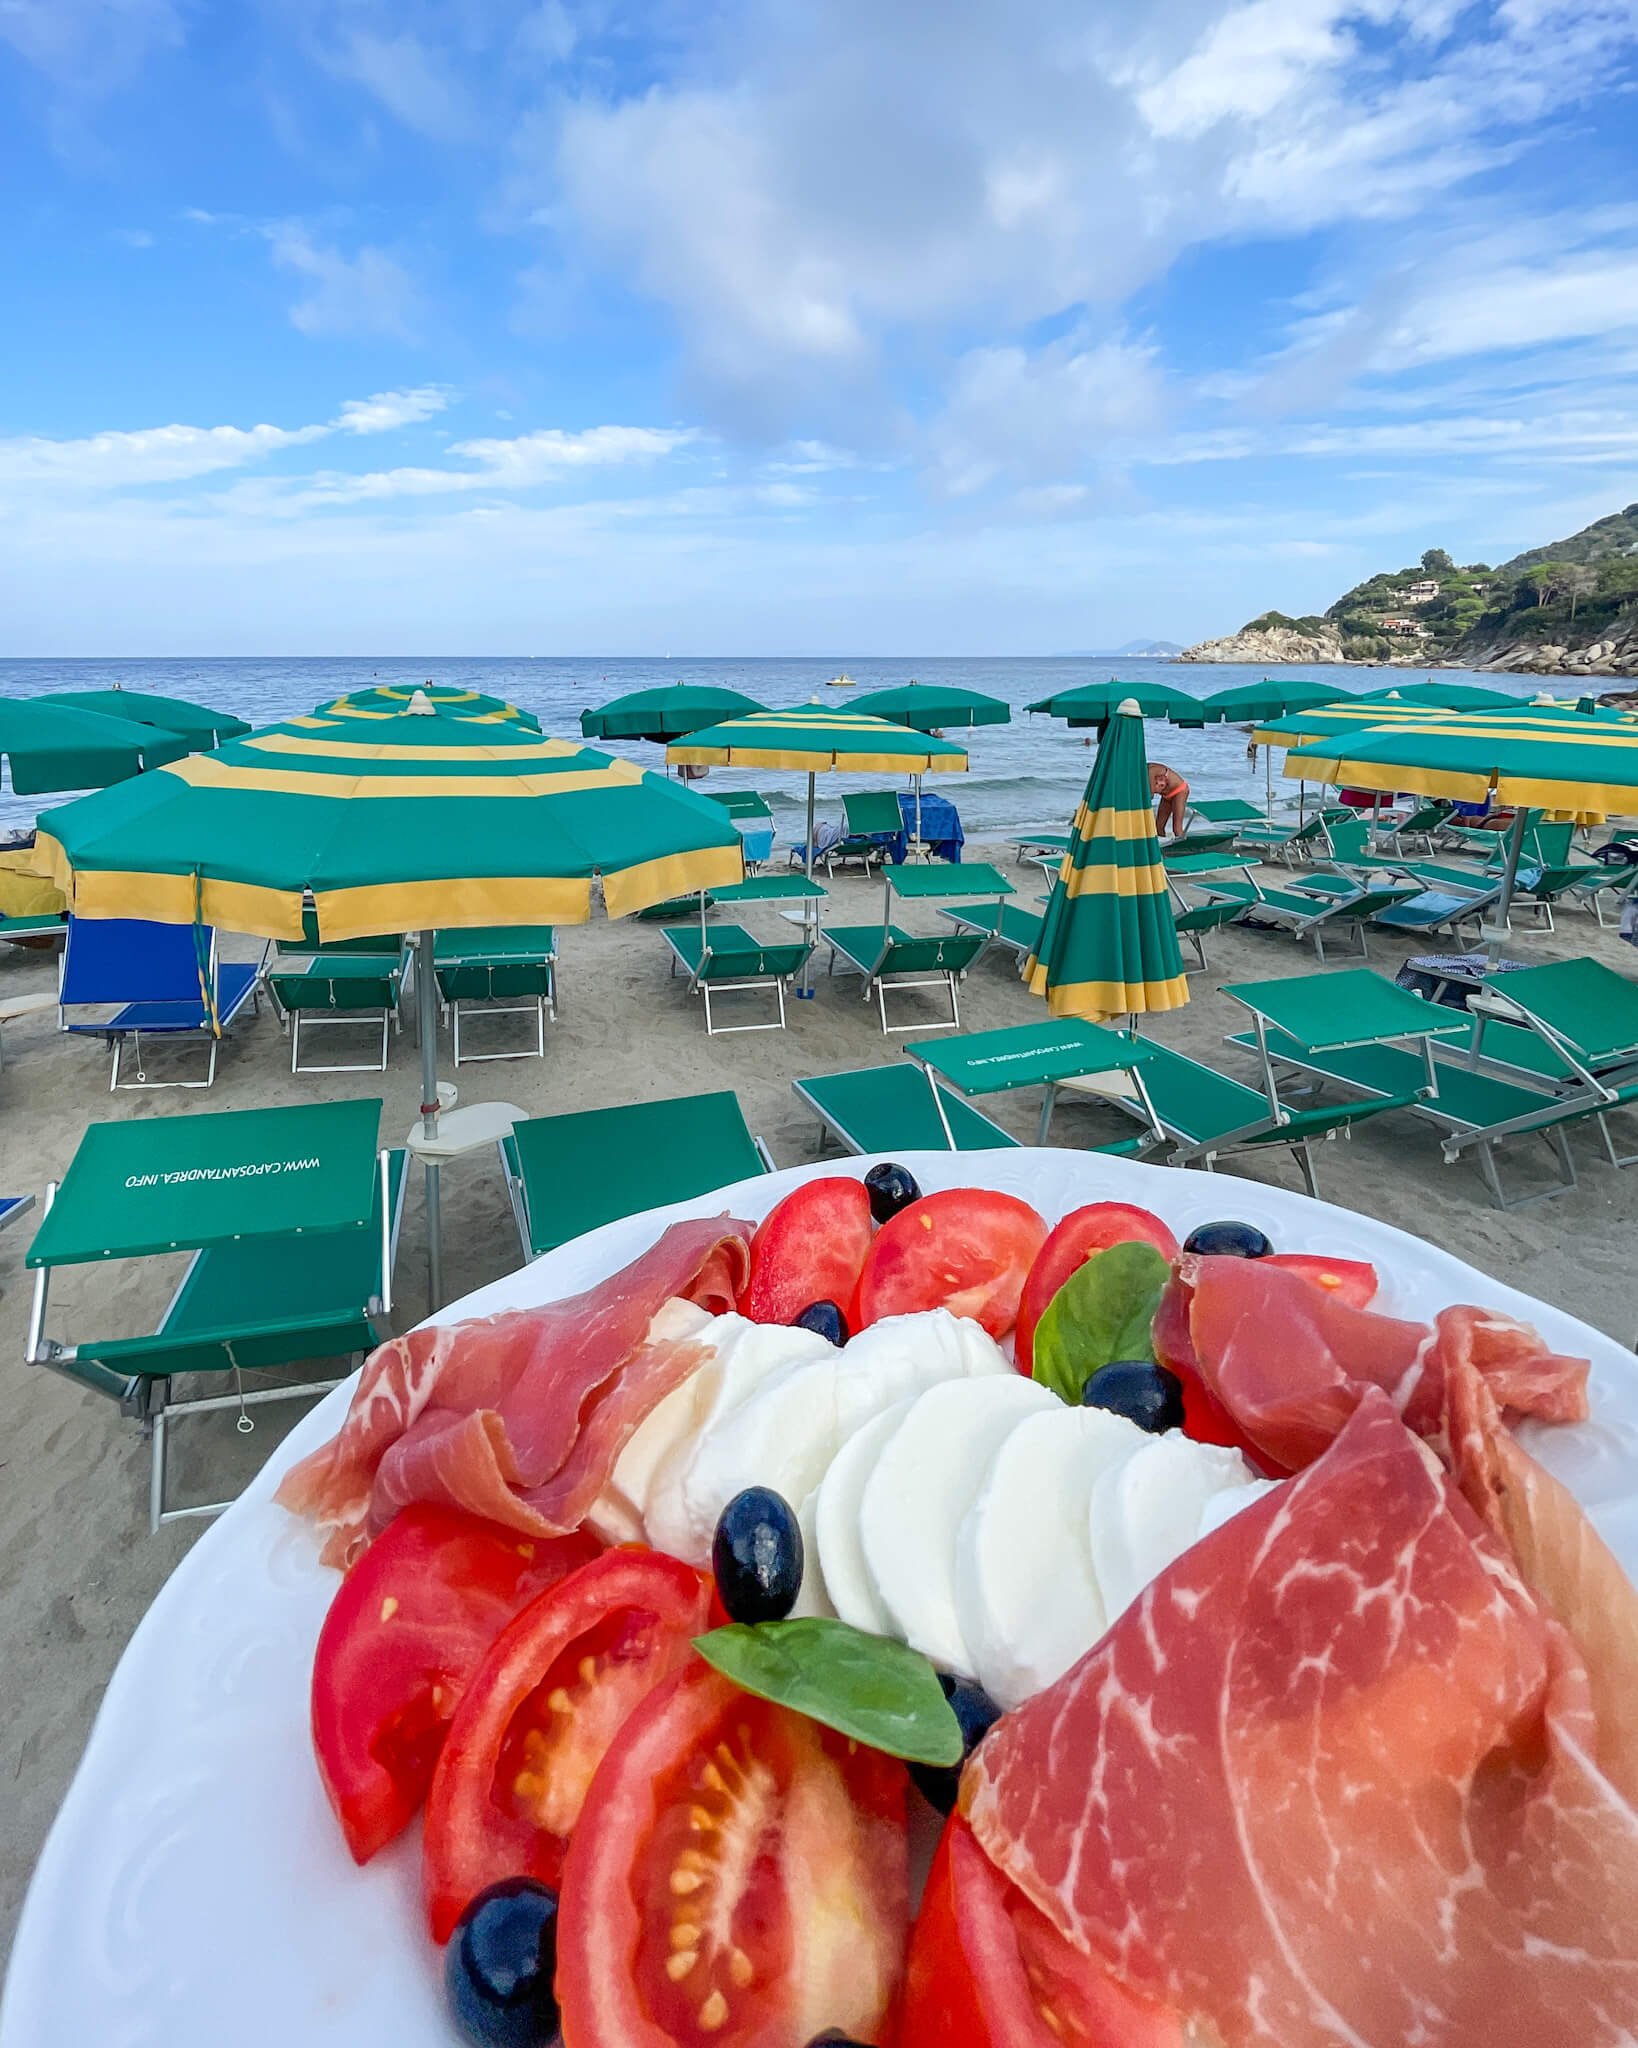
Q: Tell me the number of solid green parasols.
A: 7